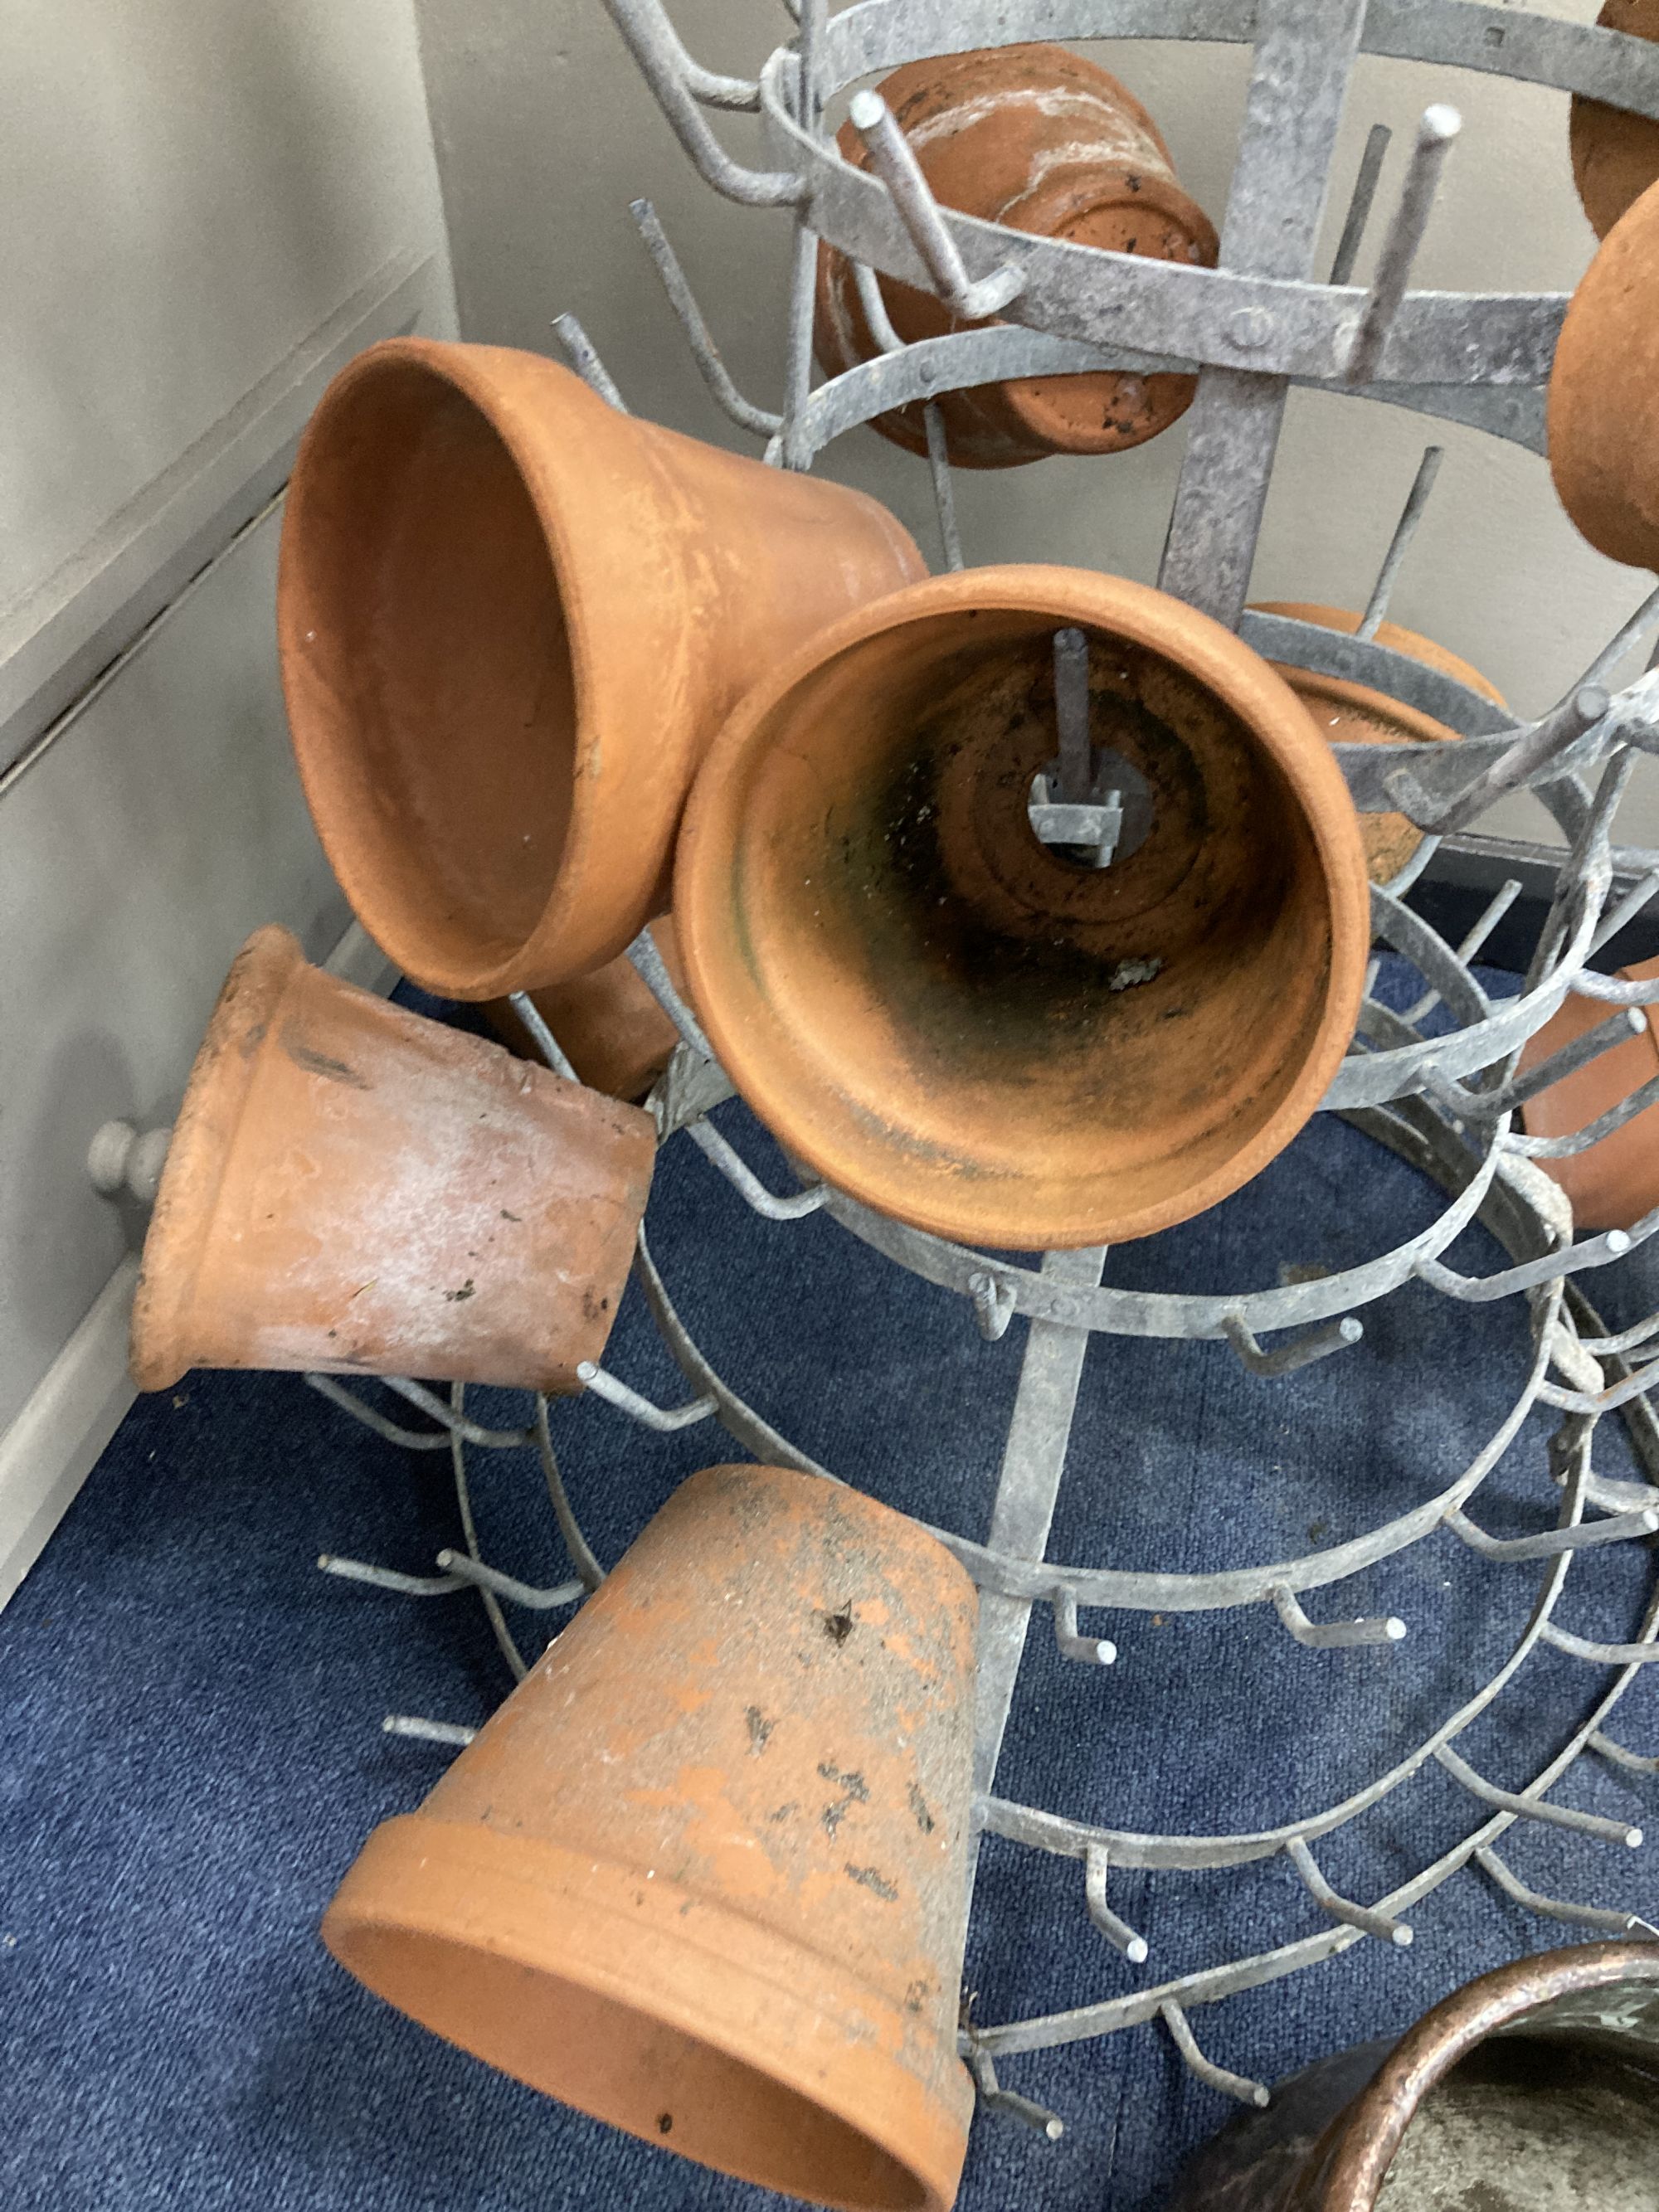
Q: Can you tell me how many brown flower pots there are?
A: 10